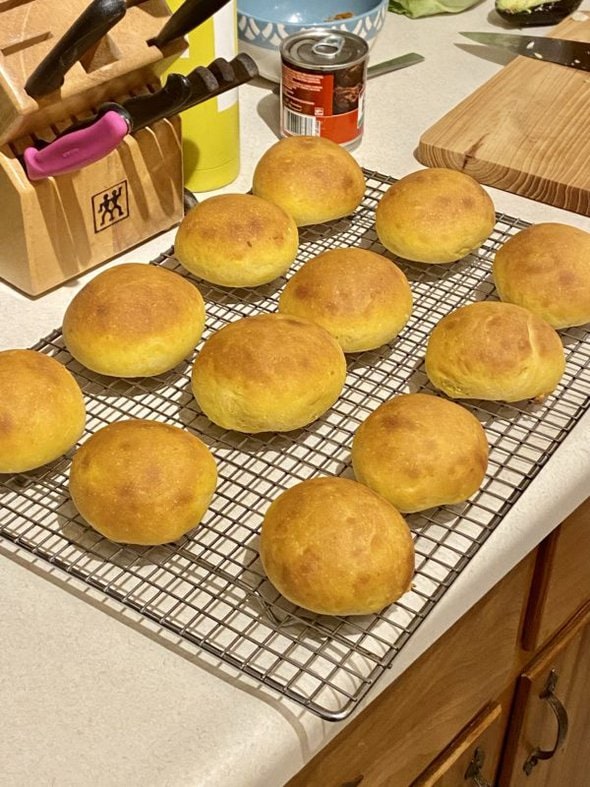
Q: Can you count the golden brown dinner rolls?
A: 12